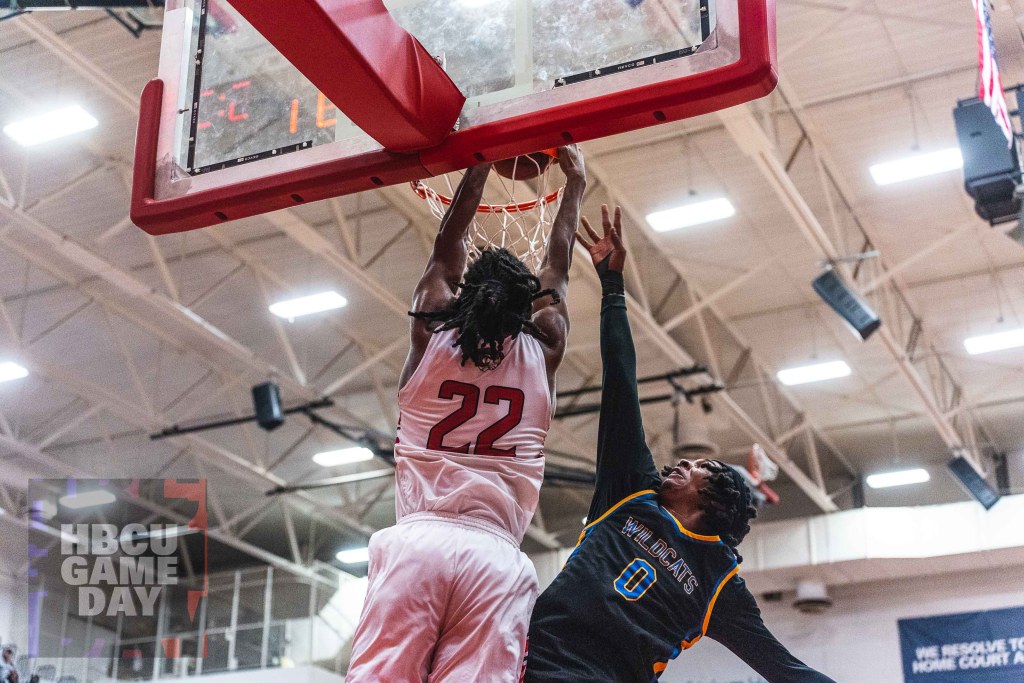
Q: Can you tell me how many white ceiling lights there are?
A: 11